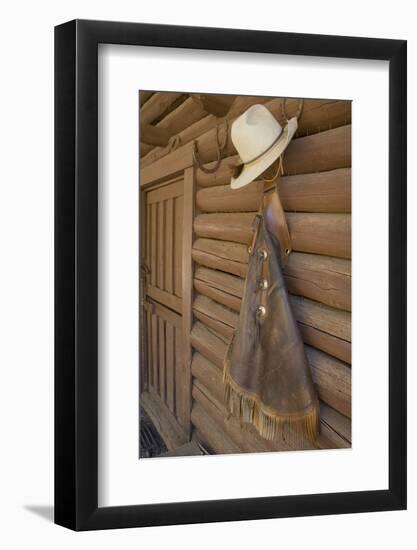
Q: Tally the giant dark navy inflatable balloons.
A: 0